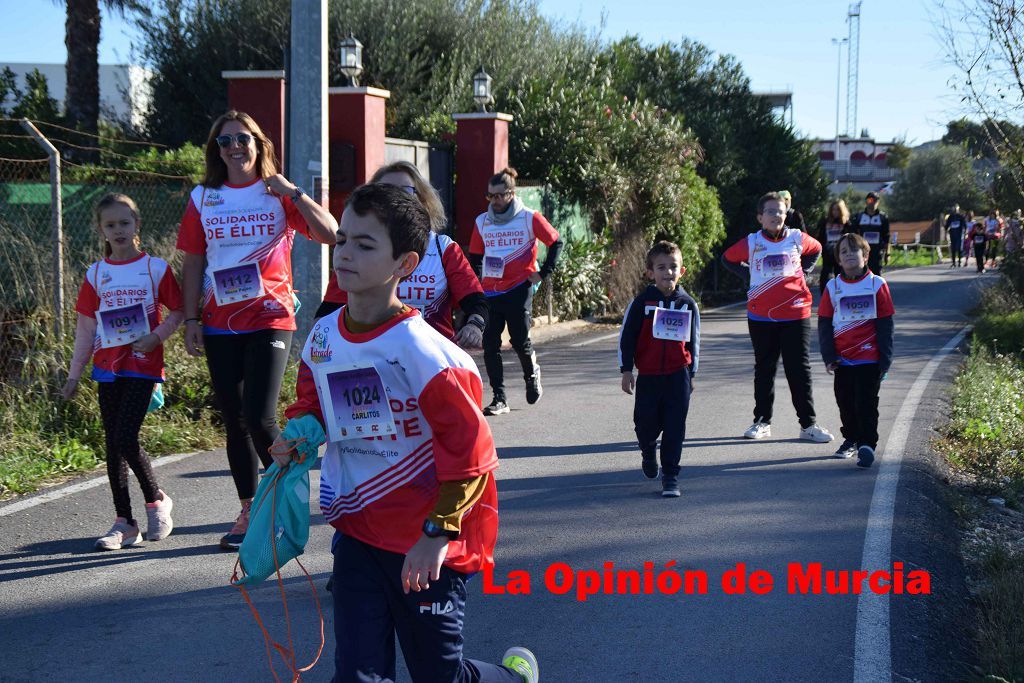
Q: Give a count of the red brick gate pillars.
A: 3